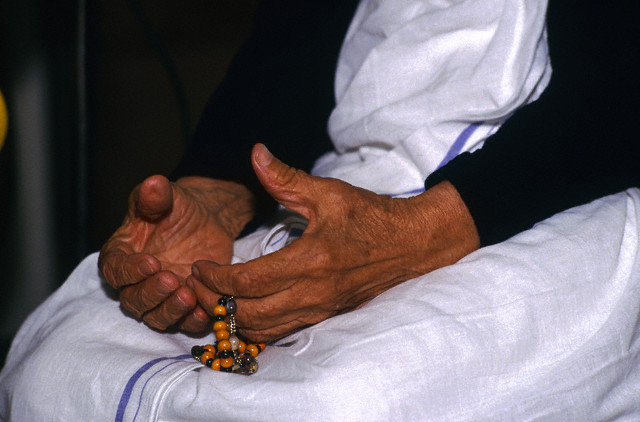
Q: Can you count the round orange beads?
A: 11